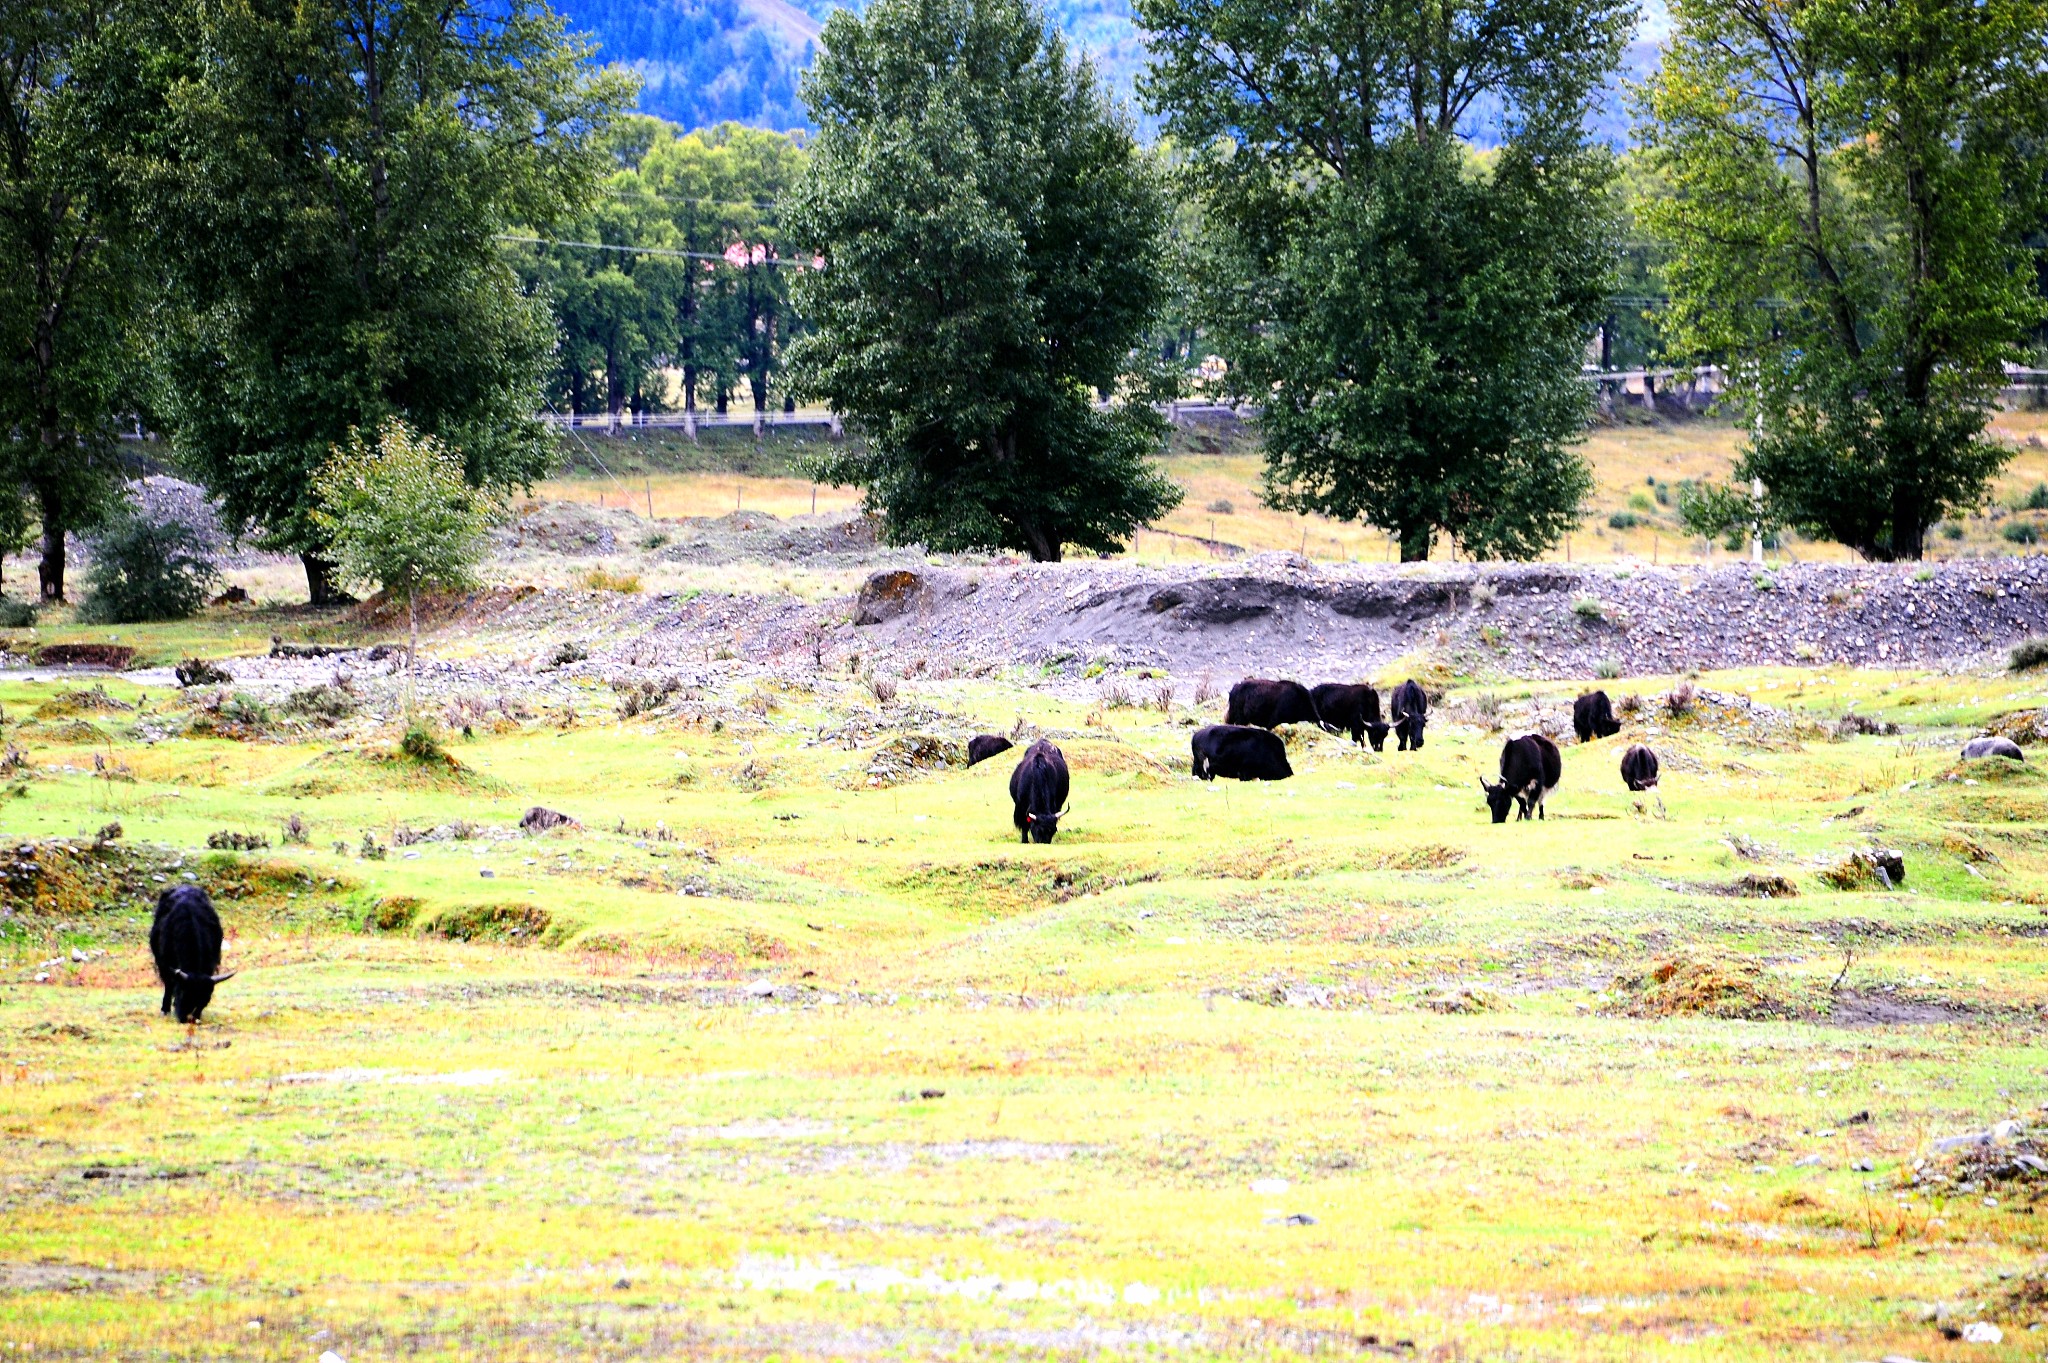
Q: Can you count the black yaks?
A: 10